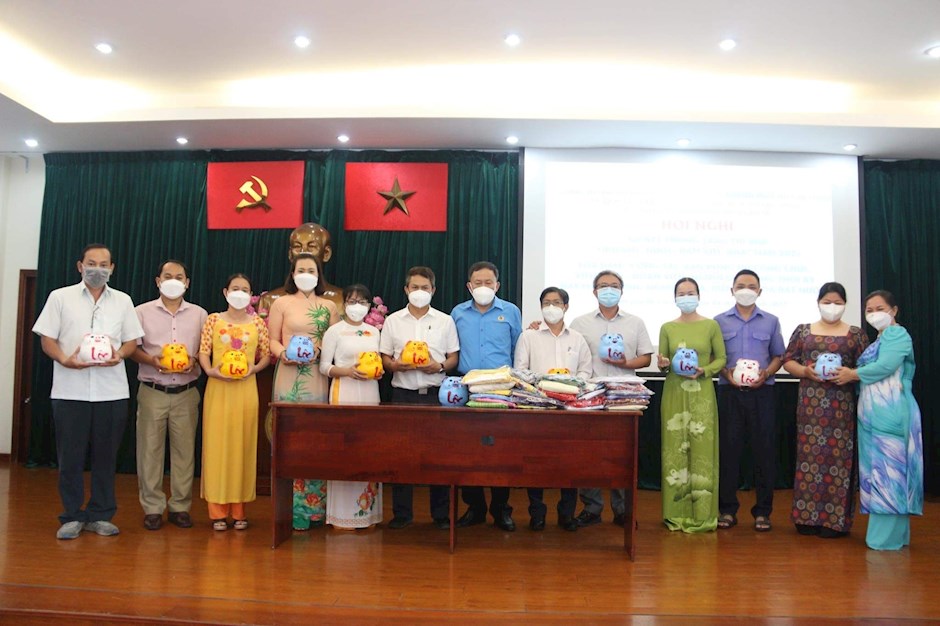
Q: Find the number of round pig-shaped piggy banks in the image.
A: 12